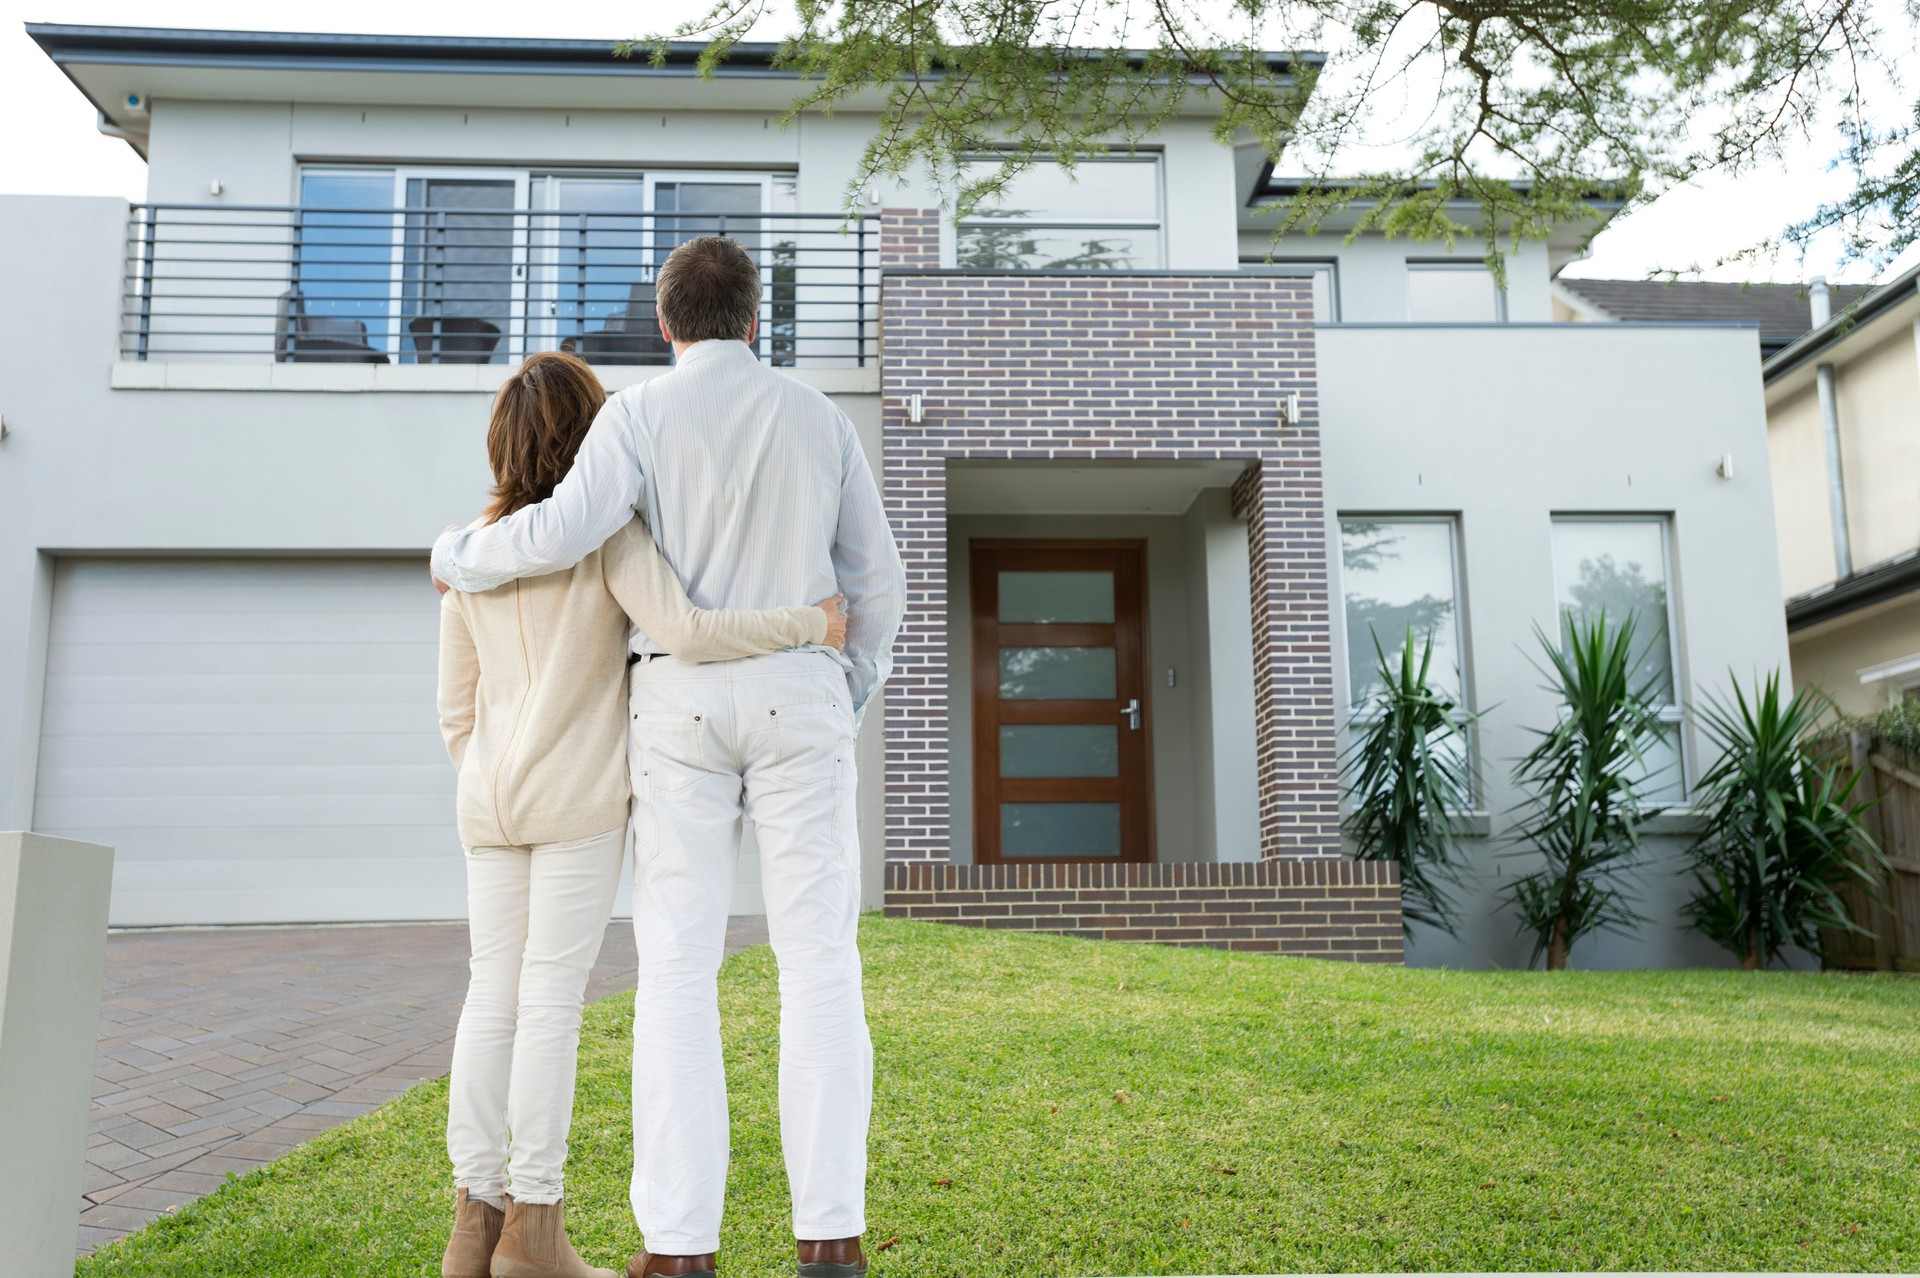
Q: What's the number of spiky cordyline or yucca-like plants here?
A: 3